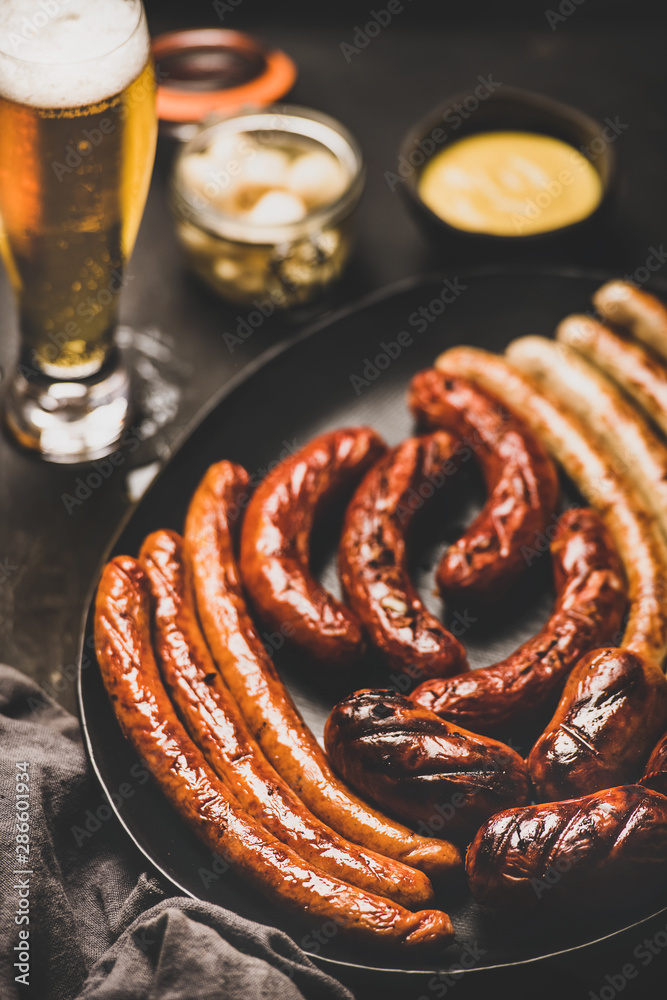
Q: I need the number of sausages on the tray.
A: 15